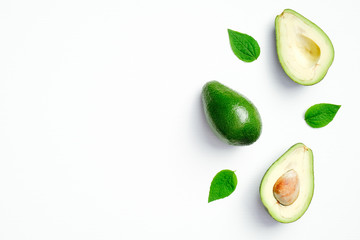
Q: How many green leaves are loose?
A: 3